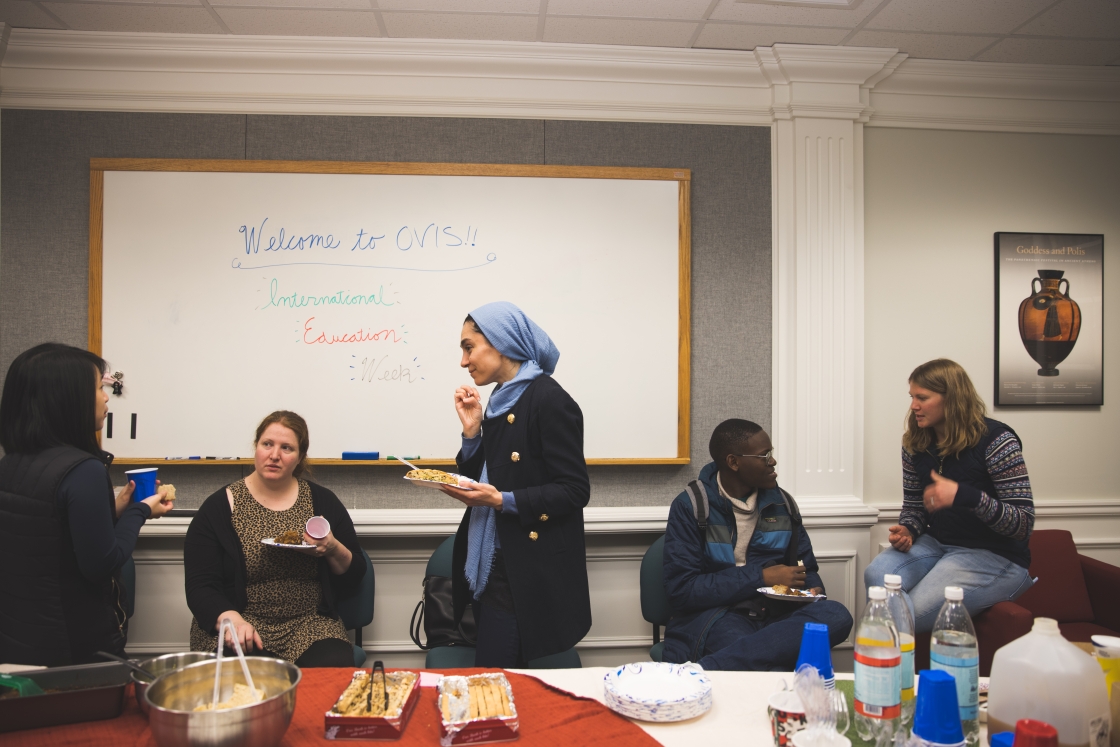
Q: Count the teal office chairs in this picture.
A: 4